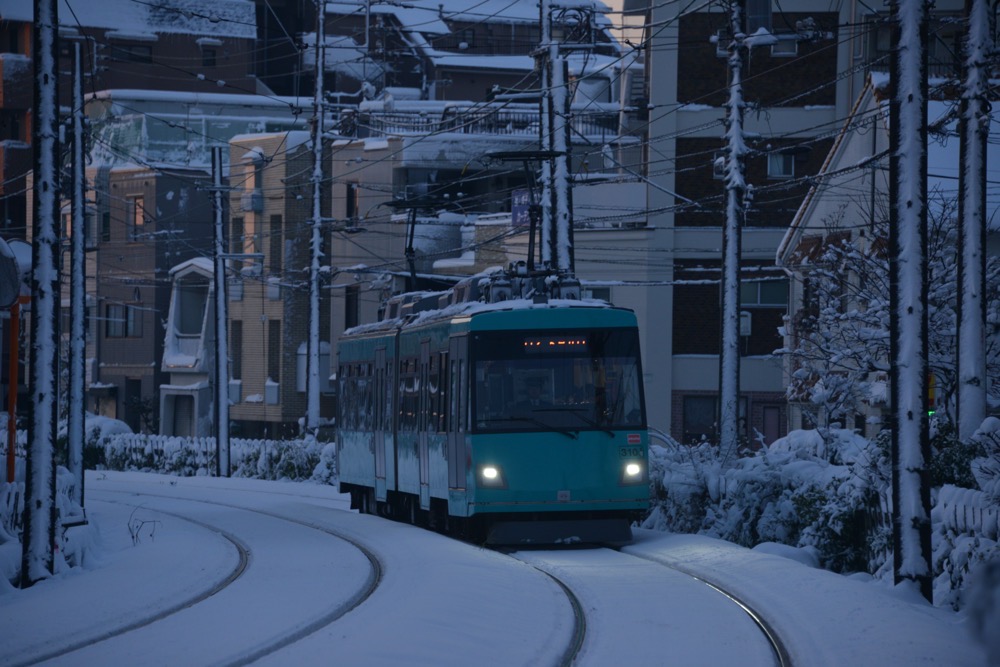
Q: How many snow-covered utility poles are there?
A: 9